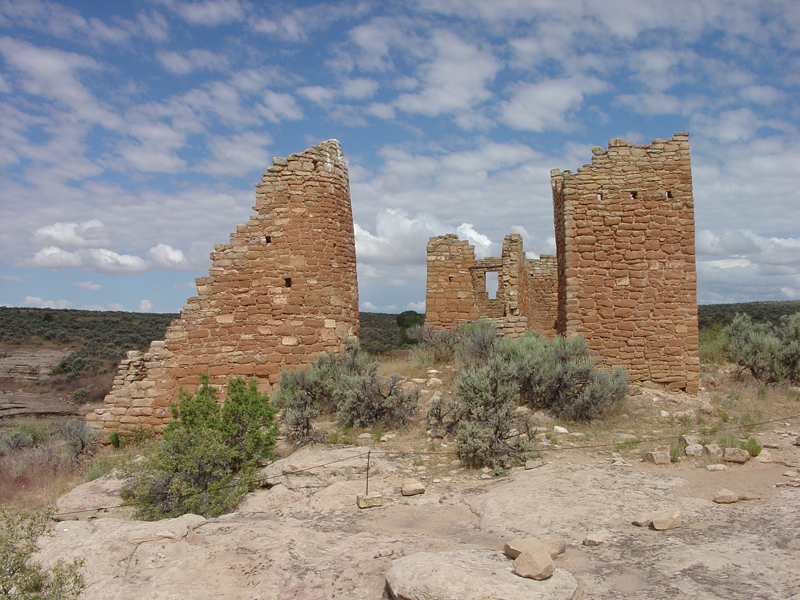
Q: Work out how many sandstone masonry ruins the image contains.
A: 3